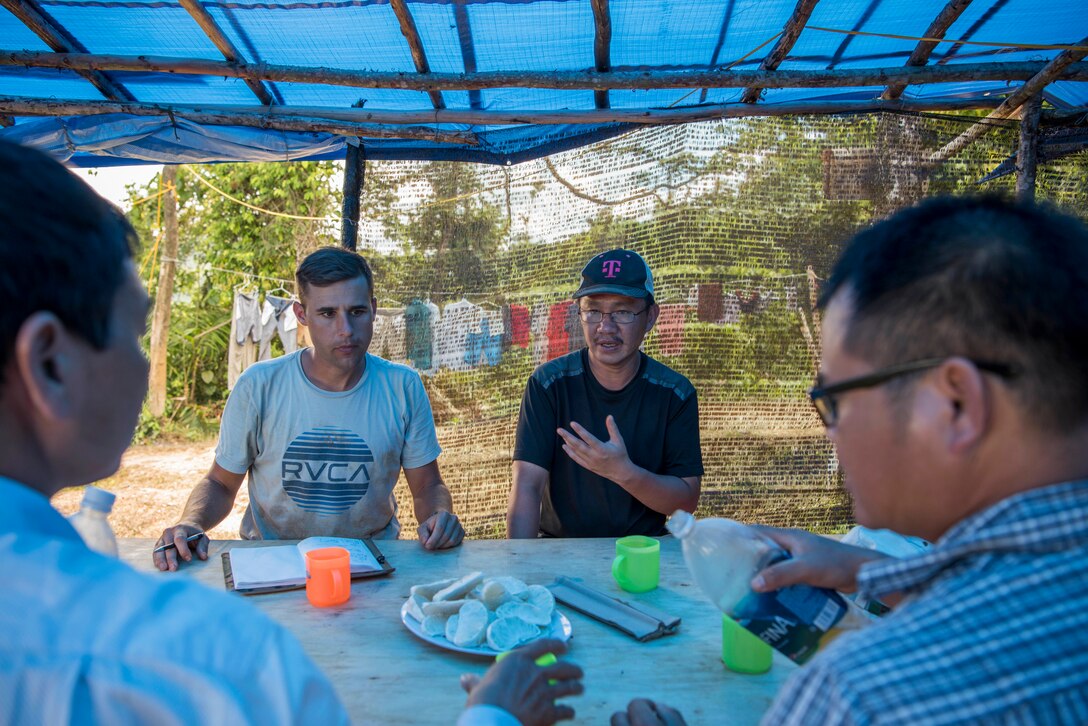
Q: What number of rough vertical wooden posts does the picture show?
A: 3